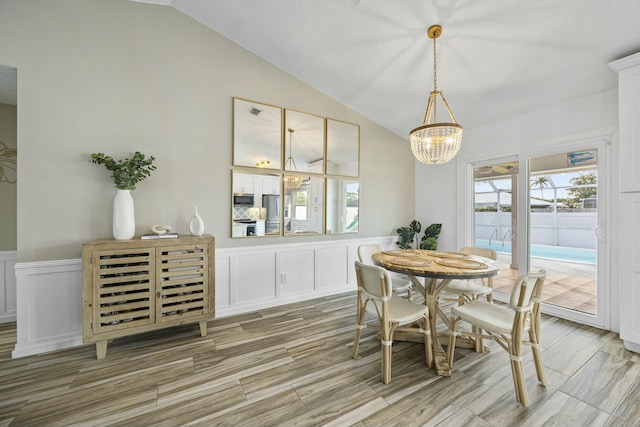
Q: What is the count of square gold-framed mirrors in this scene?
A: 6